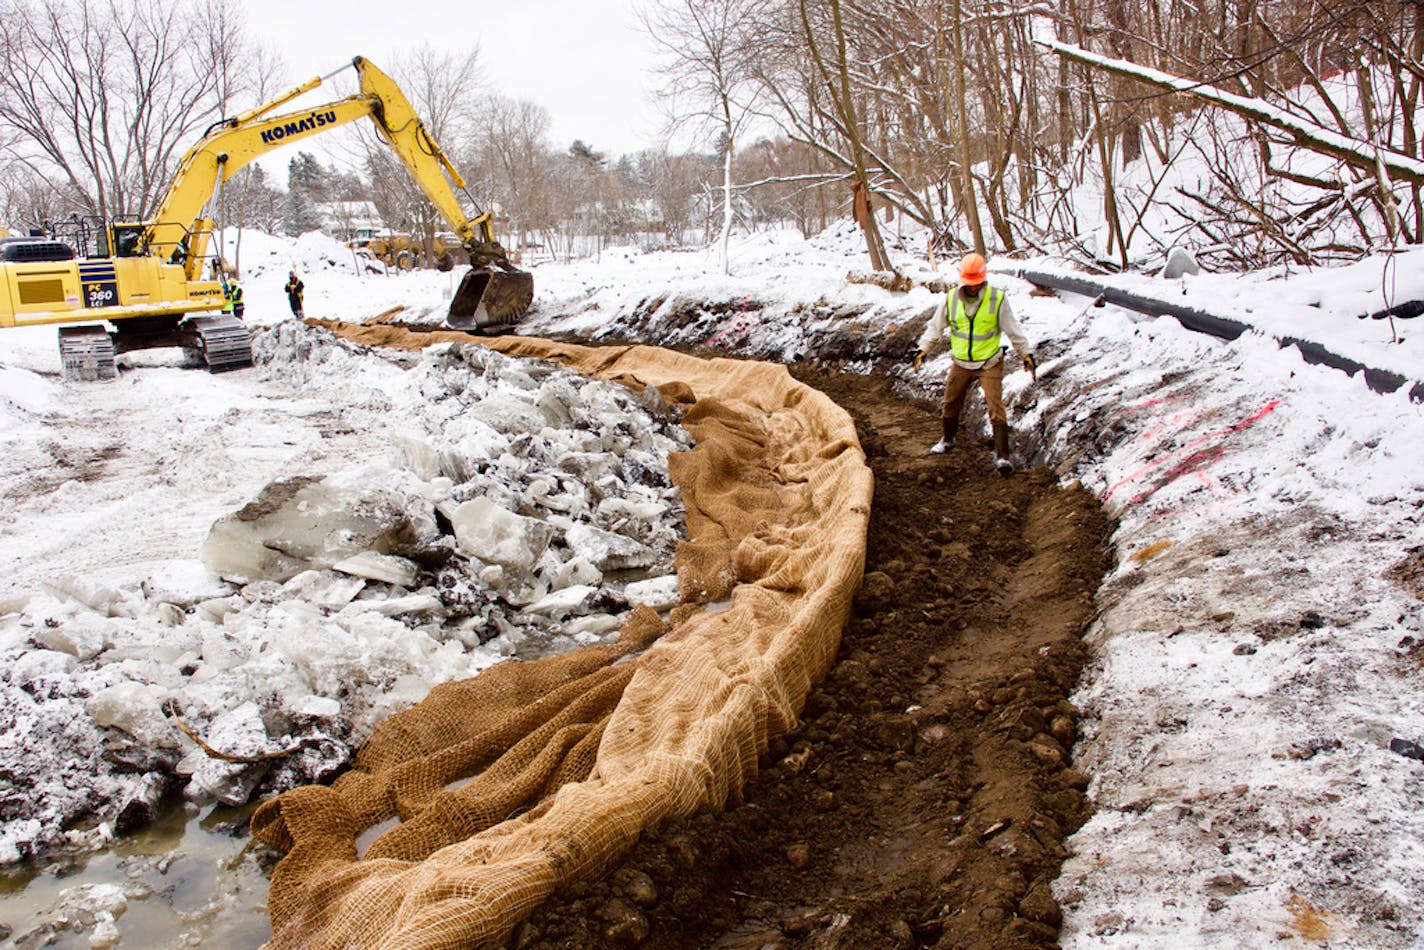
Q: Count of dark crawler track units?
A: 2